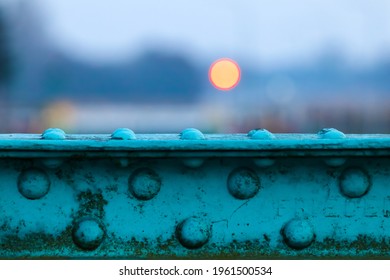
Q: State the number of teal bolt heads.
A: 12